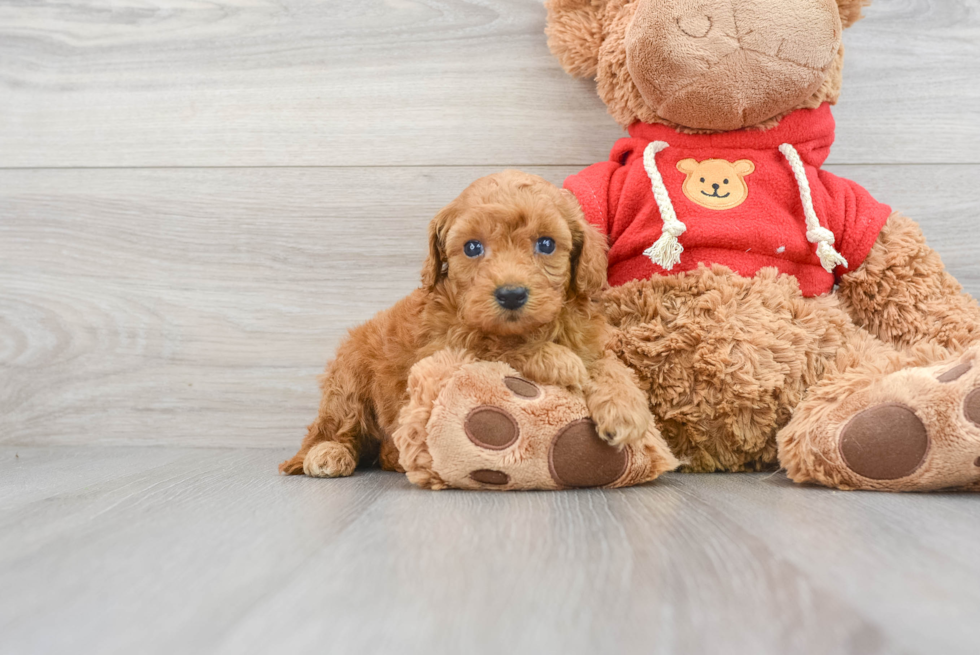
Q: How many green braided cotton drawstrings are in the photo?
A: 0